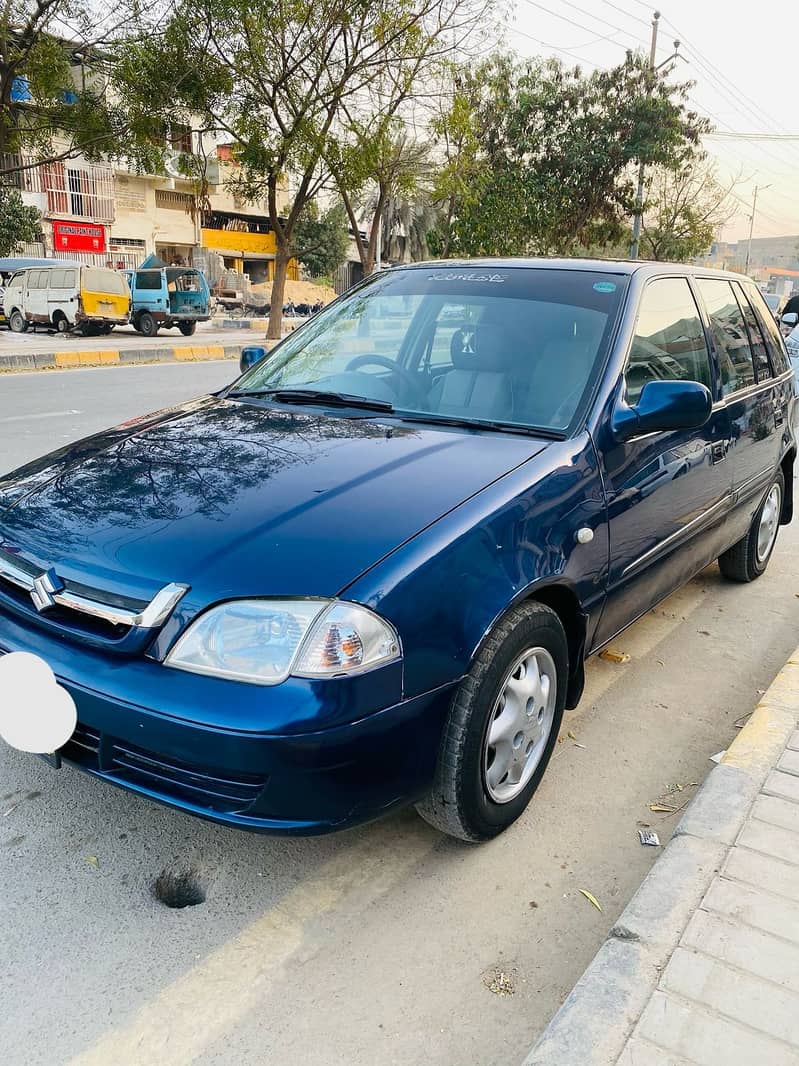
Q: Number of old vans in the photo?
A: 2